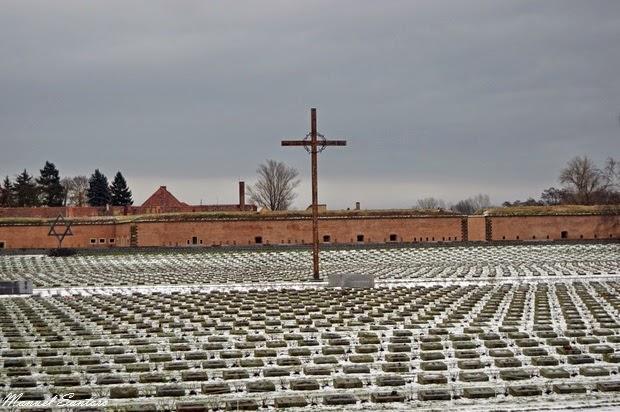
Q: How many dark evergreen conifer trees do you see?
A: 5